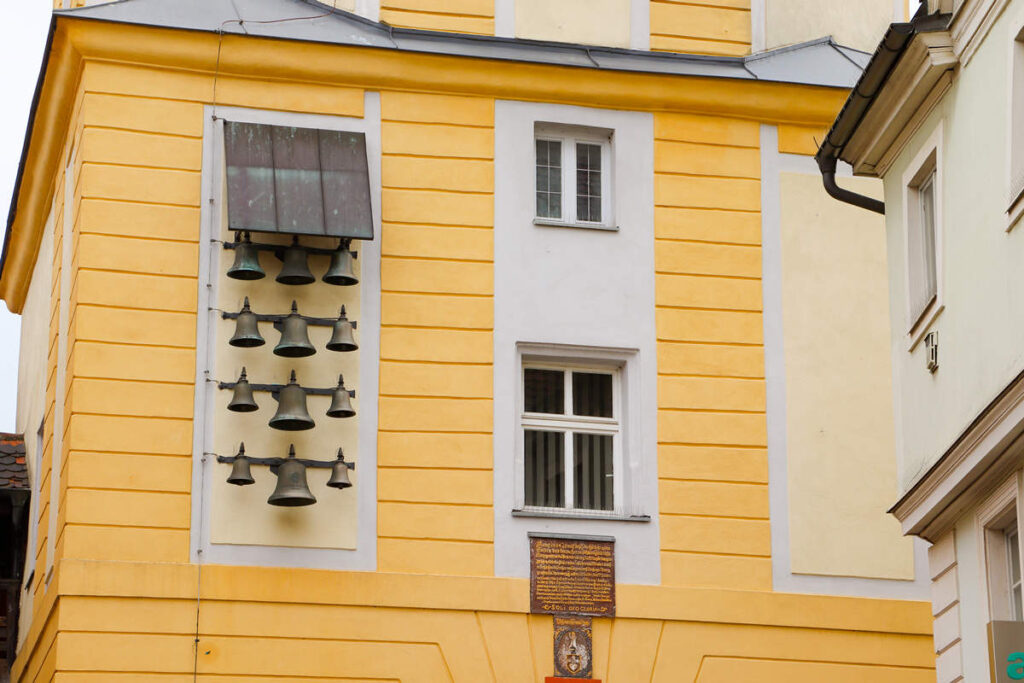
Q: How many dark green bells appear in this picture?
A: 12